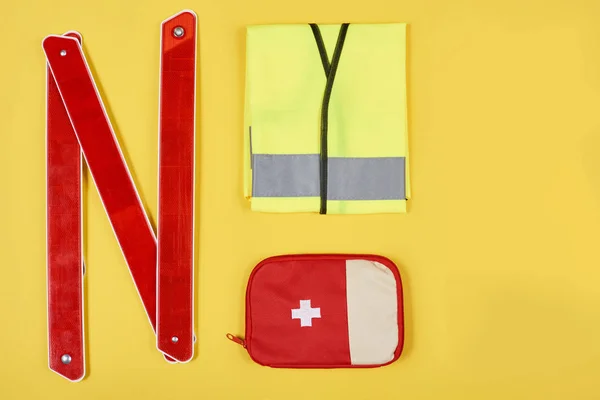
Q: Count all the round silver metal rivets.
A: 4